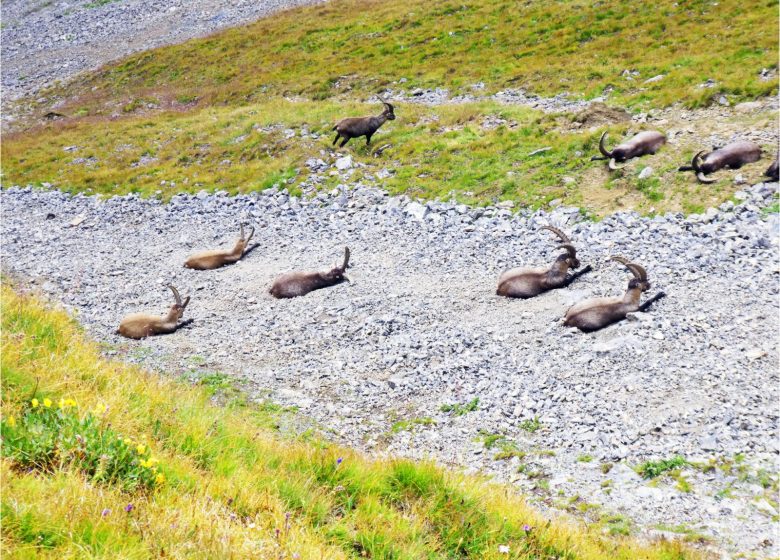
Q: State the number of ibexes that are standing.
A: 1